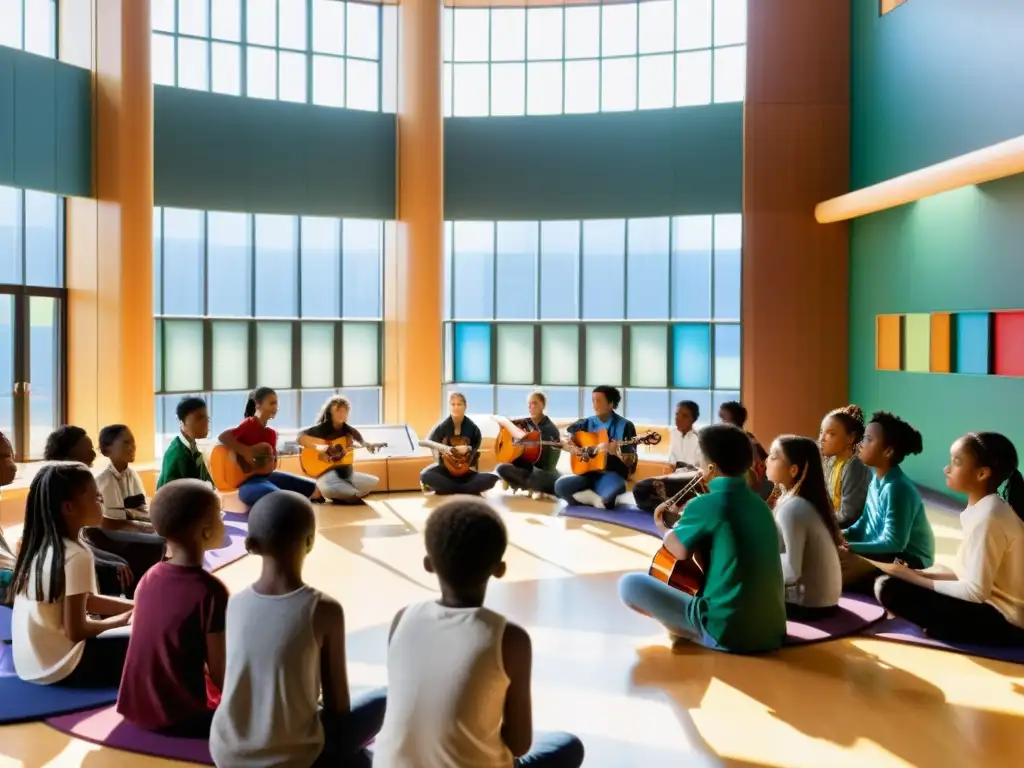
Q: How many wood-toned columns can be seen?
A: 3